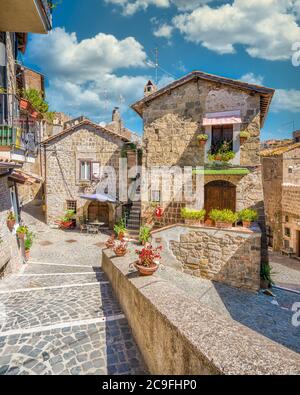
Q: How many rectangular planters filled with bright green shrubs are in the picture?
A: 2